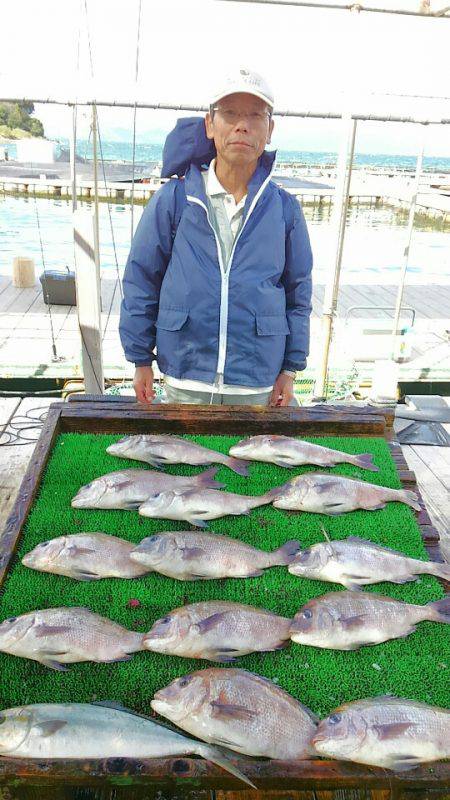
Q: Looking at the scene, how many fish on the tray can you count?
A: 14